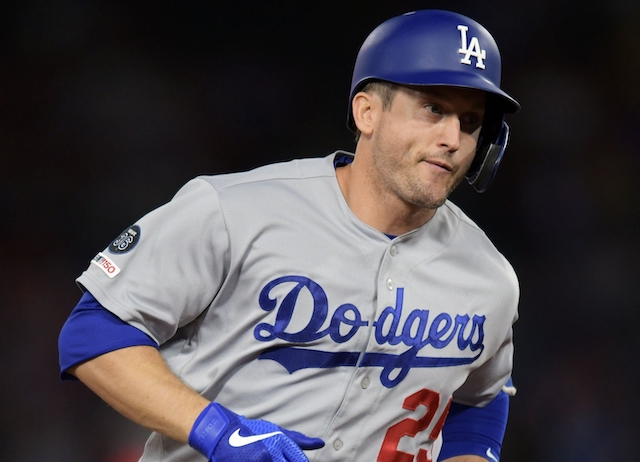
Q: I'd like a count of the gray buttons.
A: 4